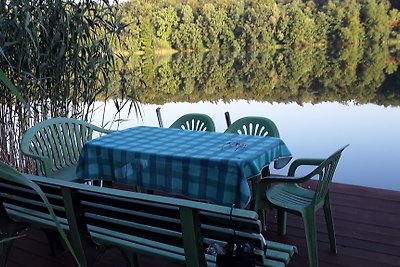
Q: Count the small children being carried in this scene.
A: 0